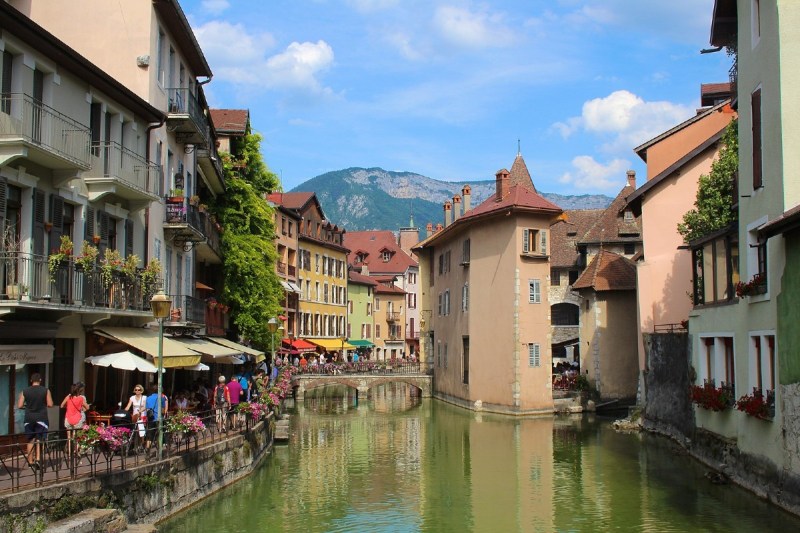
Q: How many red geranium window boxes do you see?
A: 3